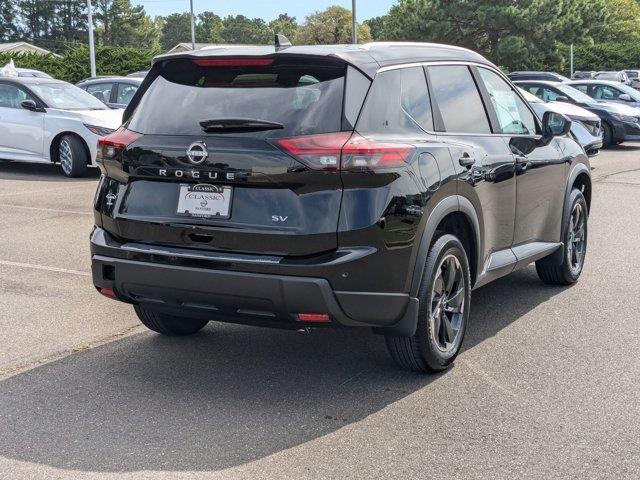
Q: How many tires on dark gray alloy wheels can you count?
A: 2